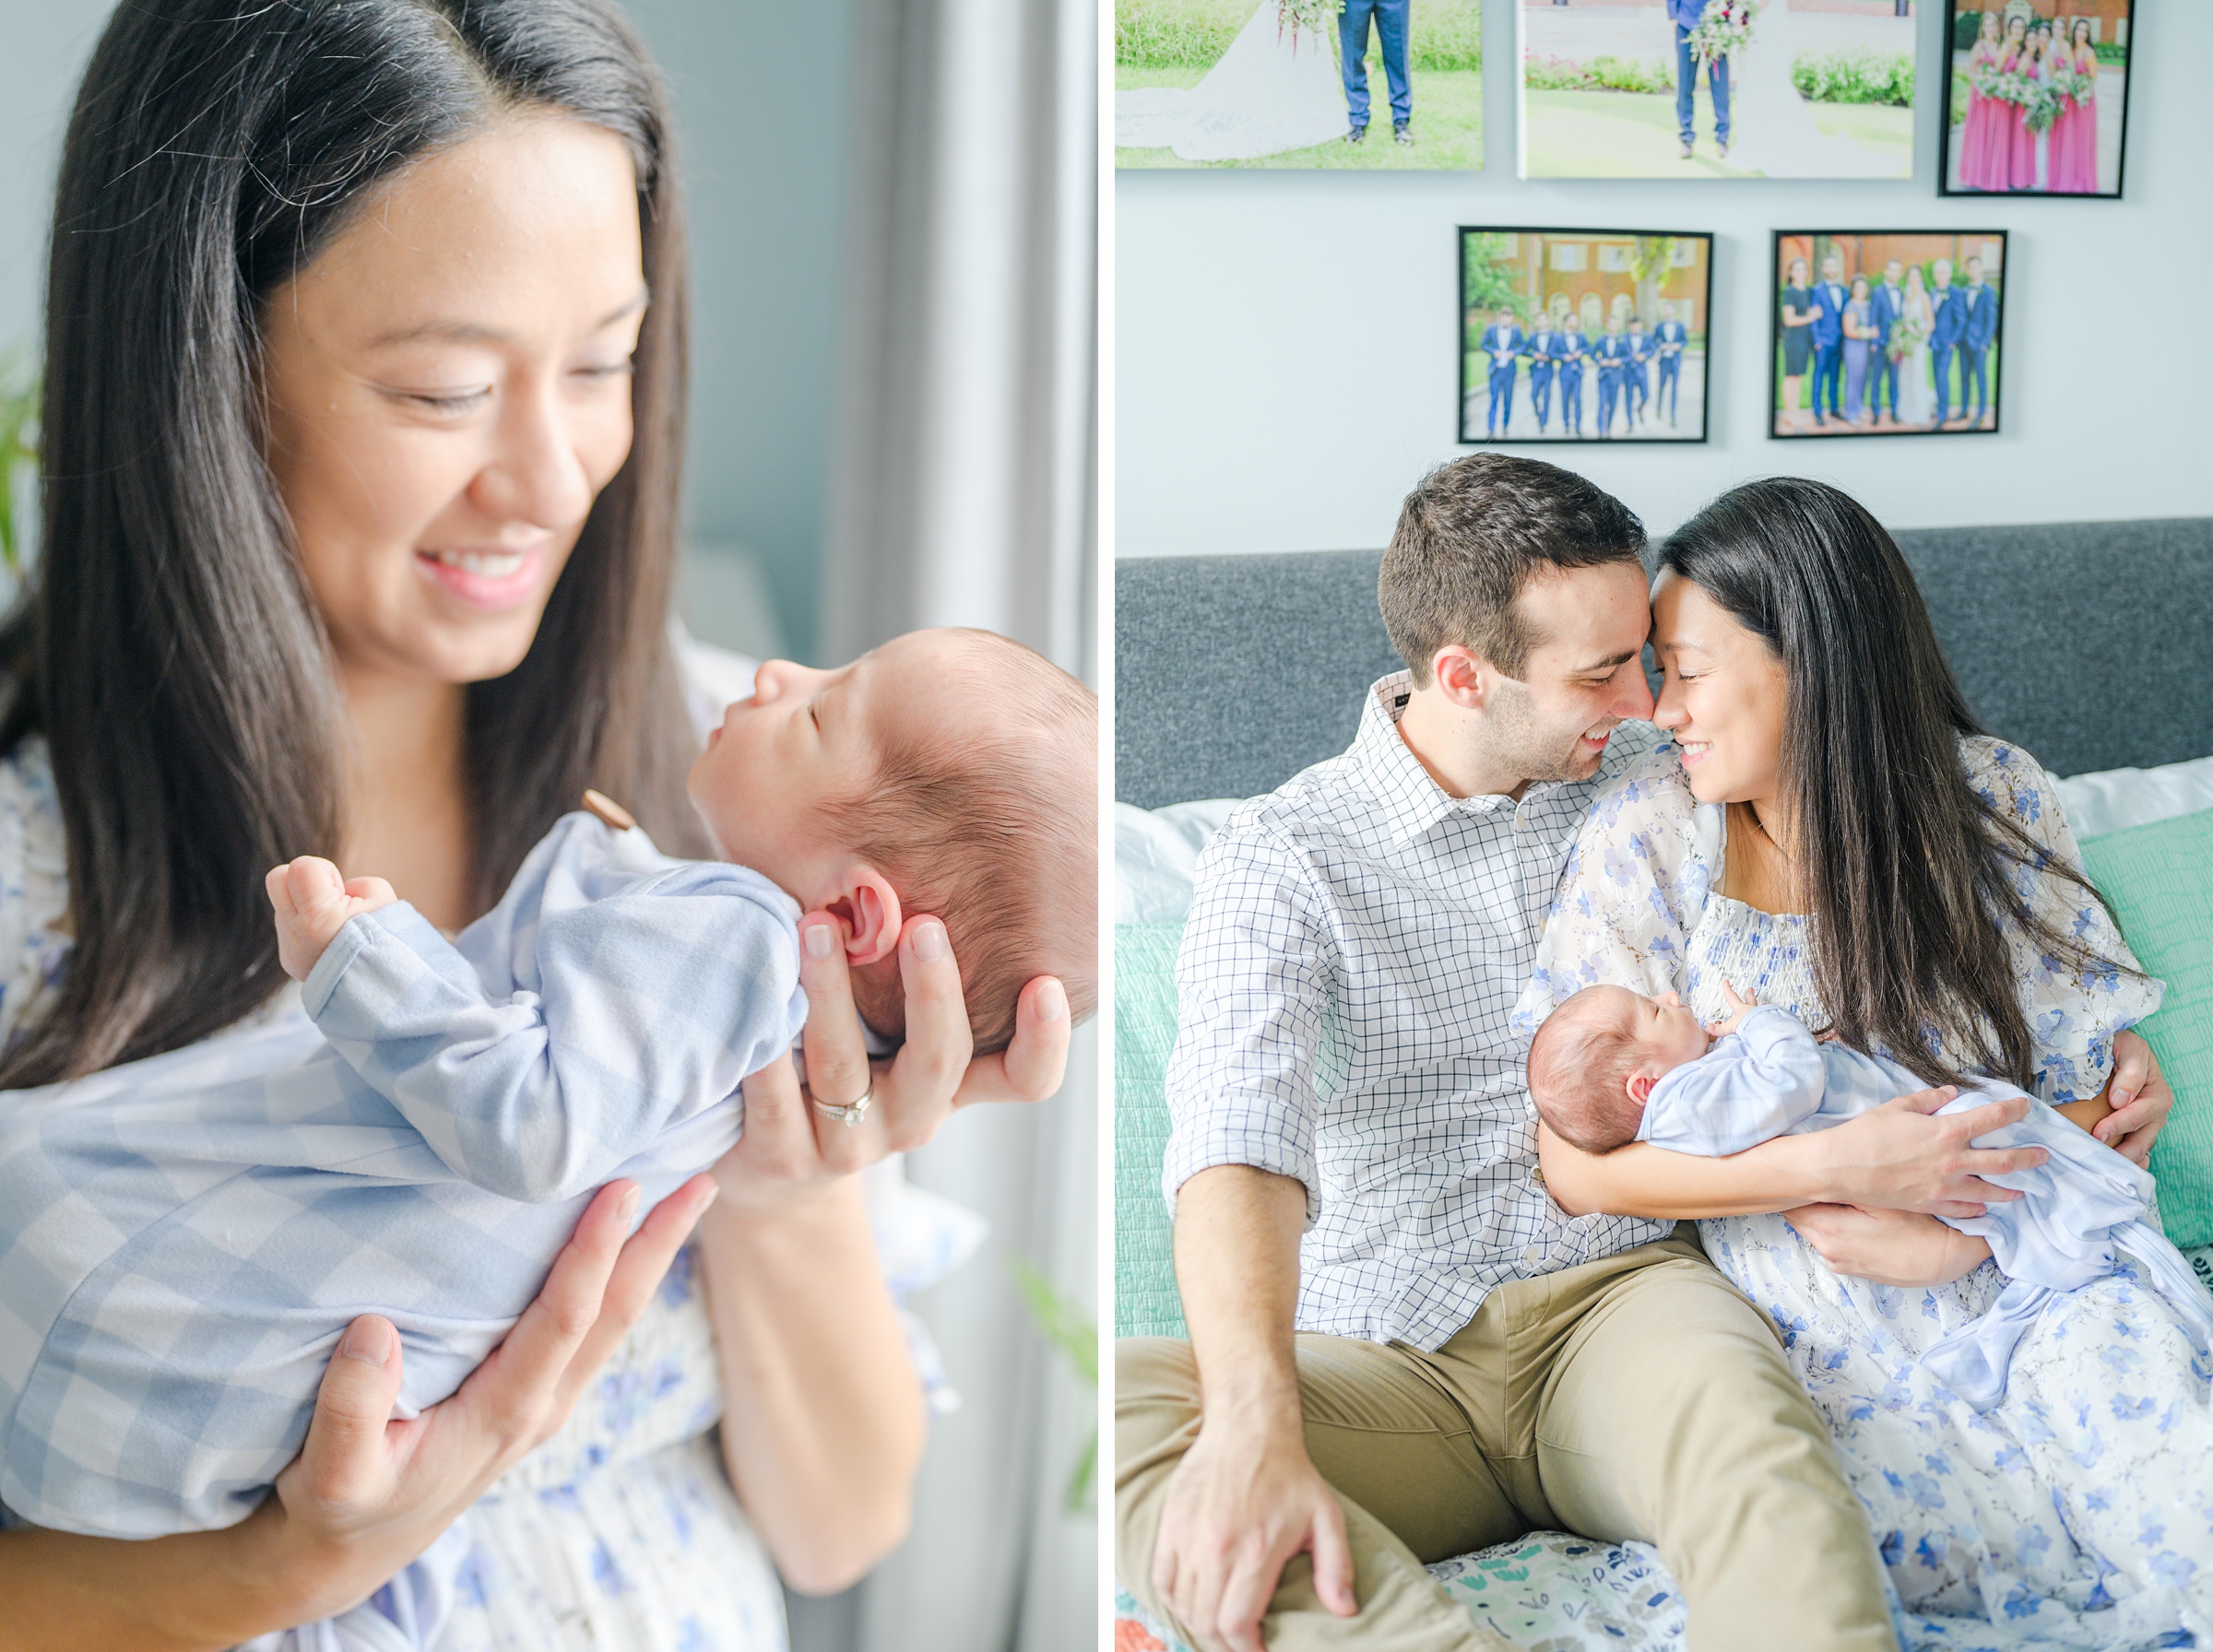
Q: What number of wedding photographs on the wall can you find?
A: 5